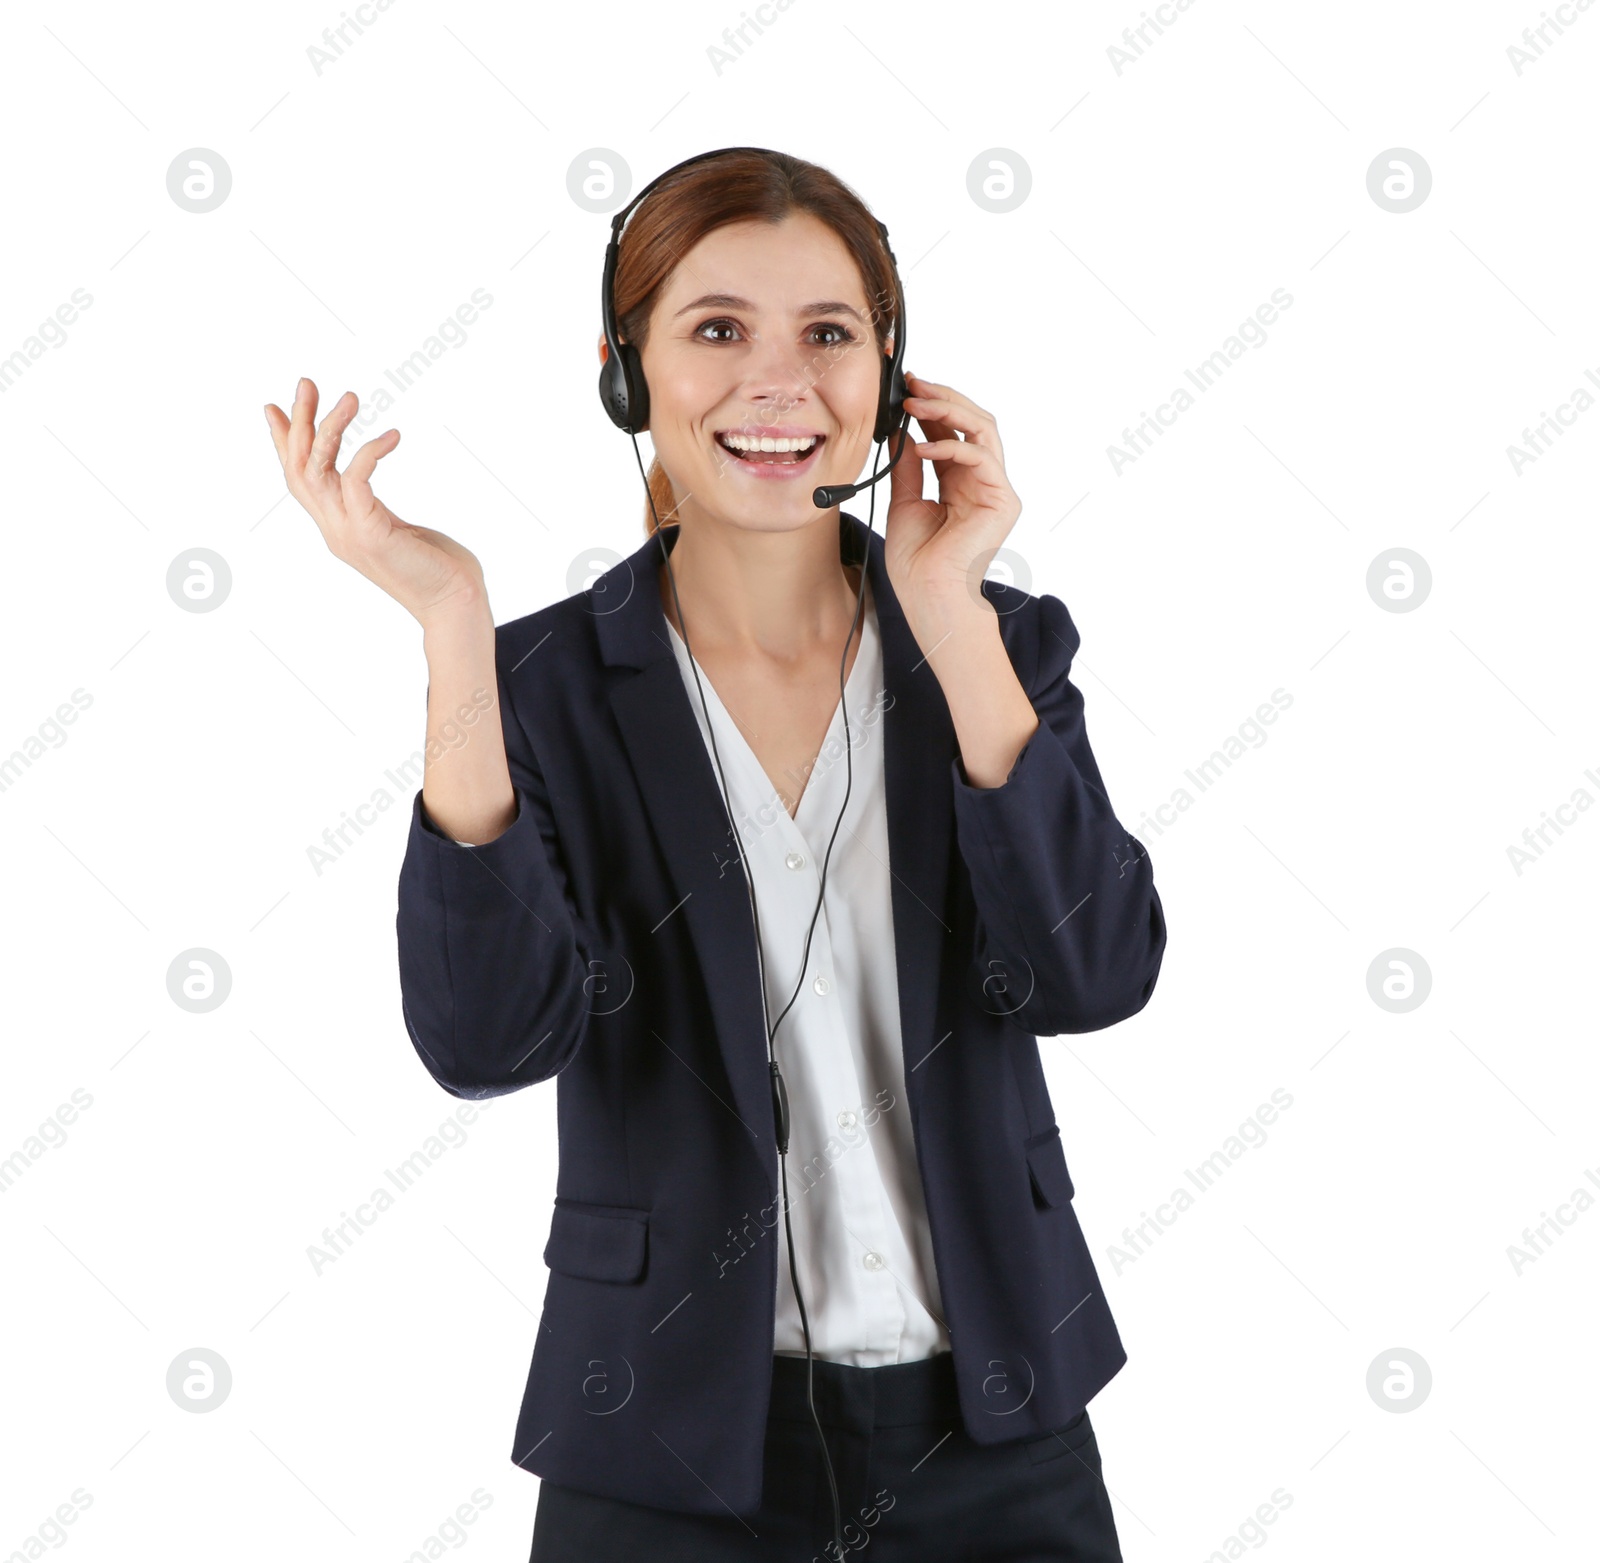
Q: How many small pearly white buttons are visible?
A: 4